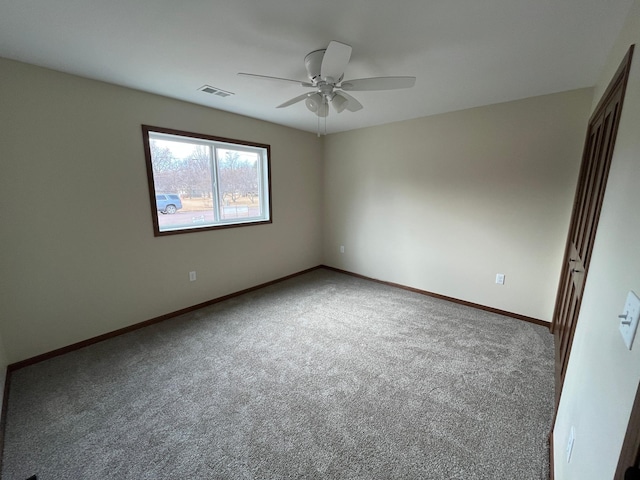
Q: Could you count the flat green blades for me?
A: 0